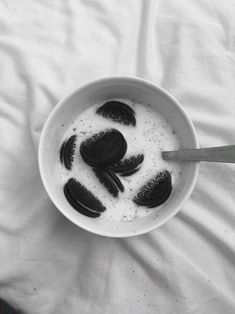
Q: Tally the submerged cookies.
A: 7